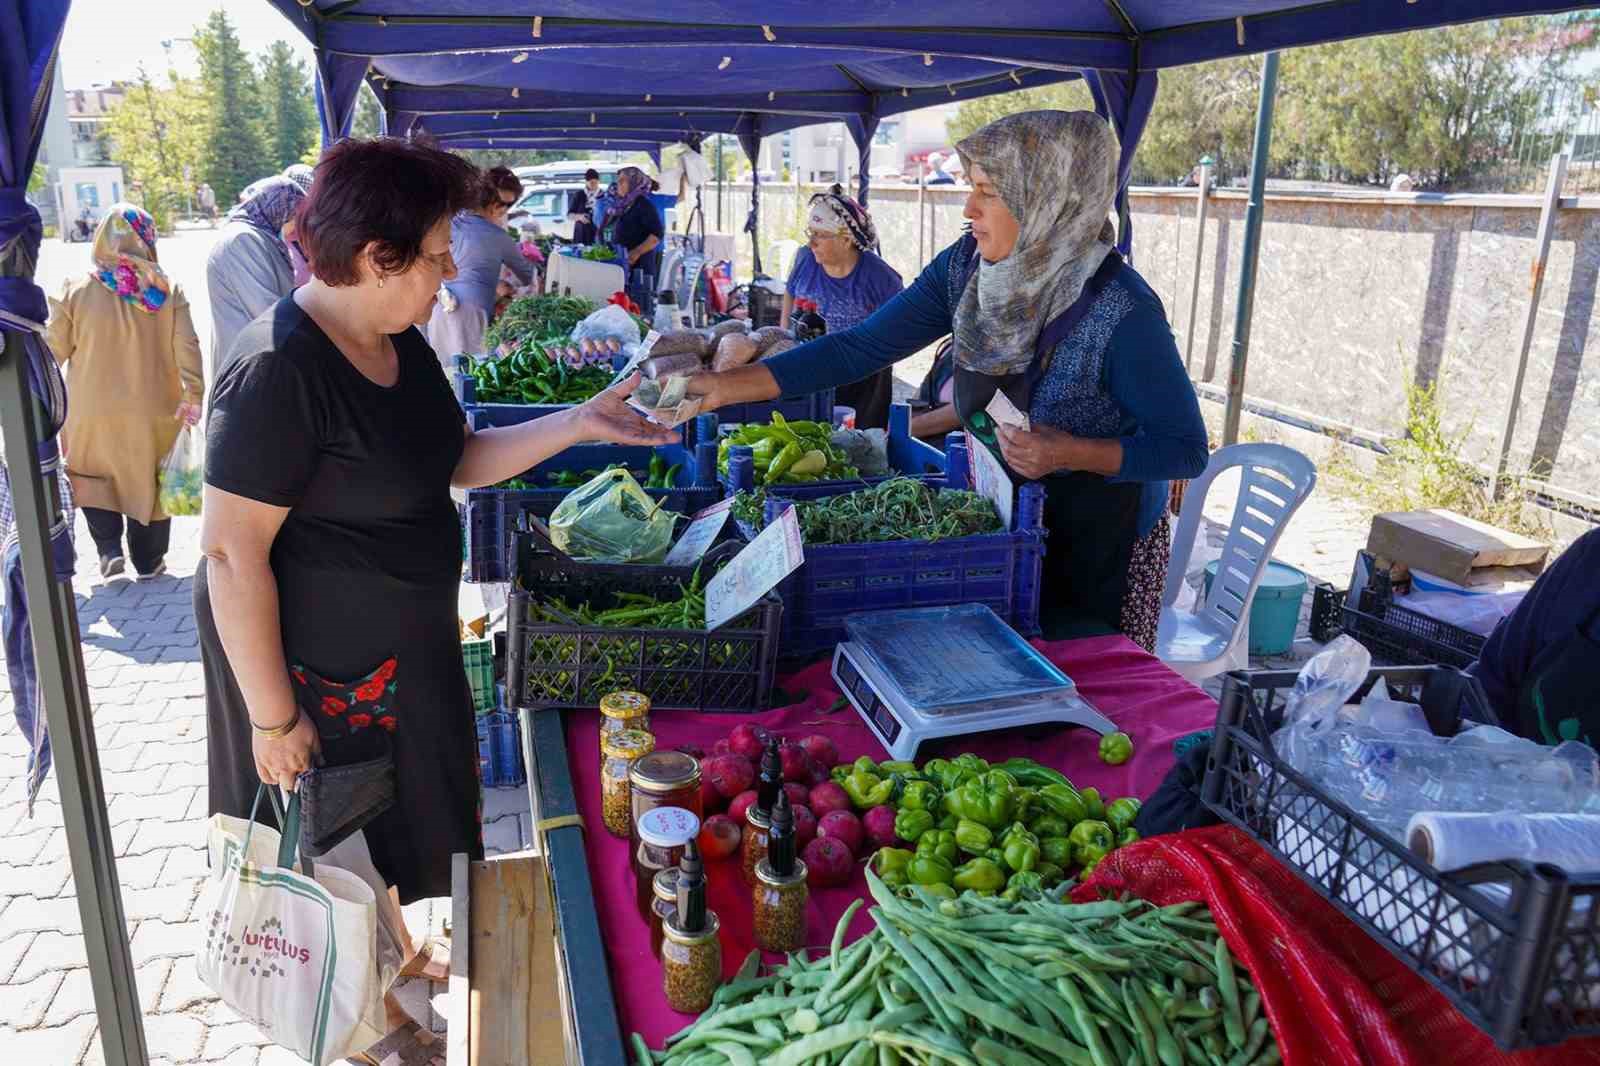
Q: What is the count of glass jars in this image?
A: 8